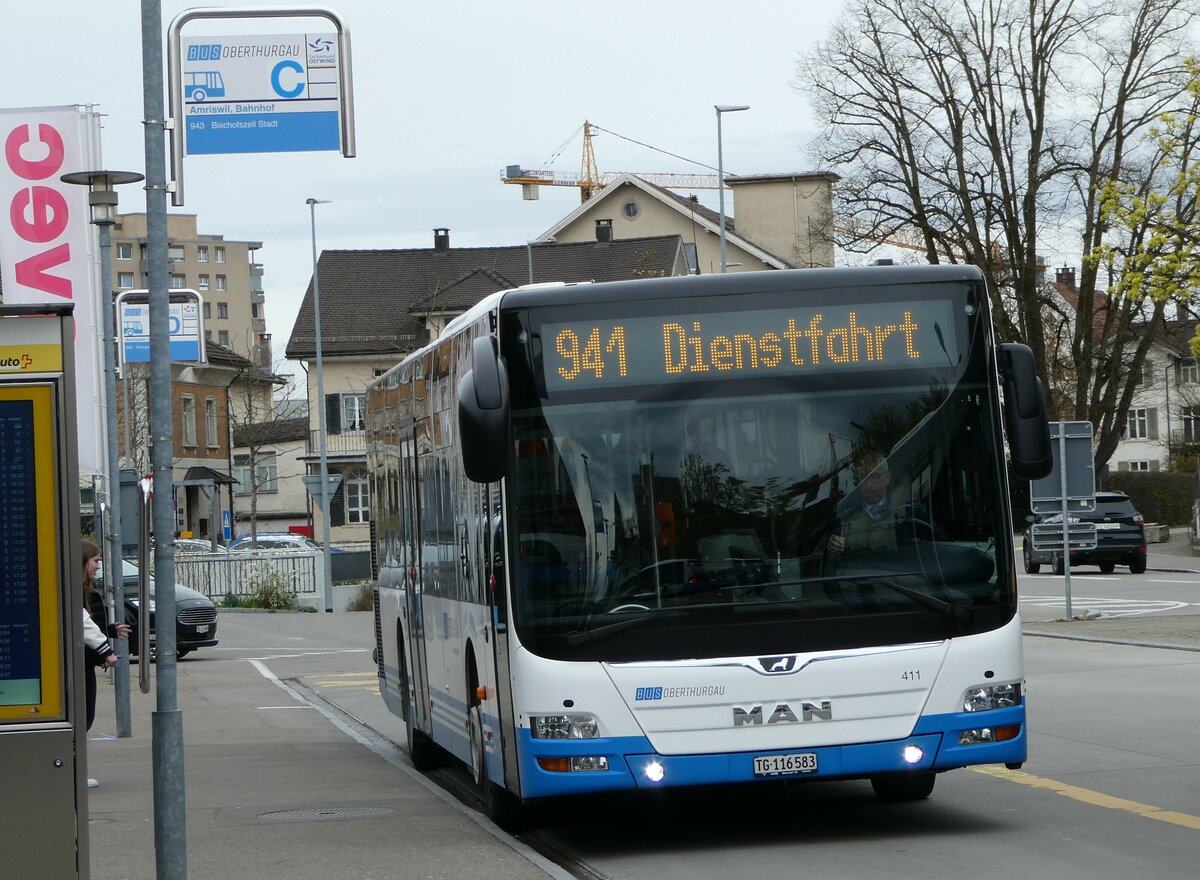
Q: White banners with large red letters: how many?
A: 1